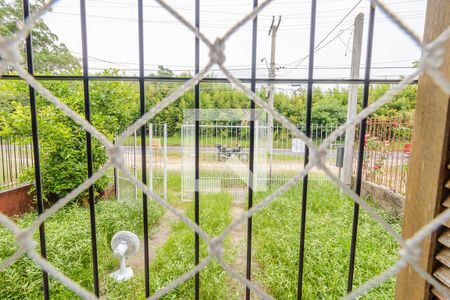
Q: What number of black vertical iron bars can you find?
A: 7